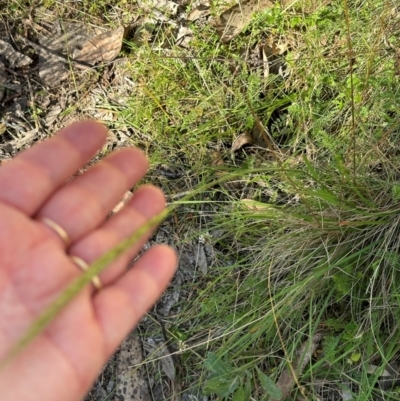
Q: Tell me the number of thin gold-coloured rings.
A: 2